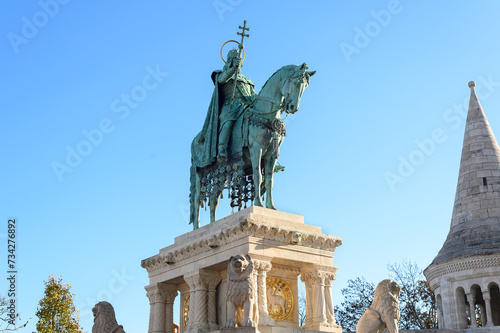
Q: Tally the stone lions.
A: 3